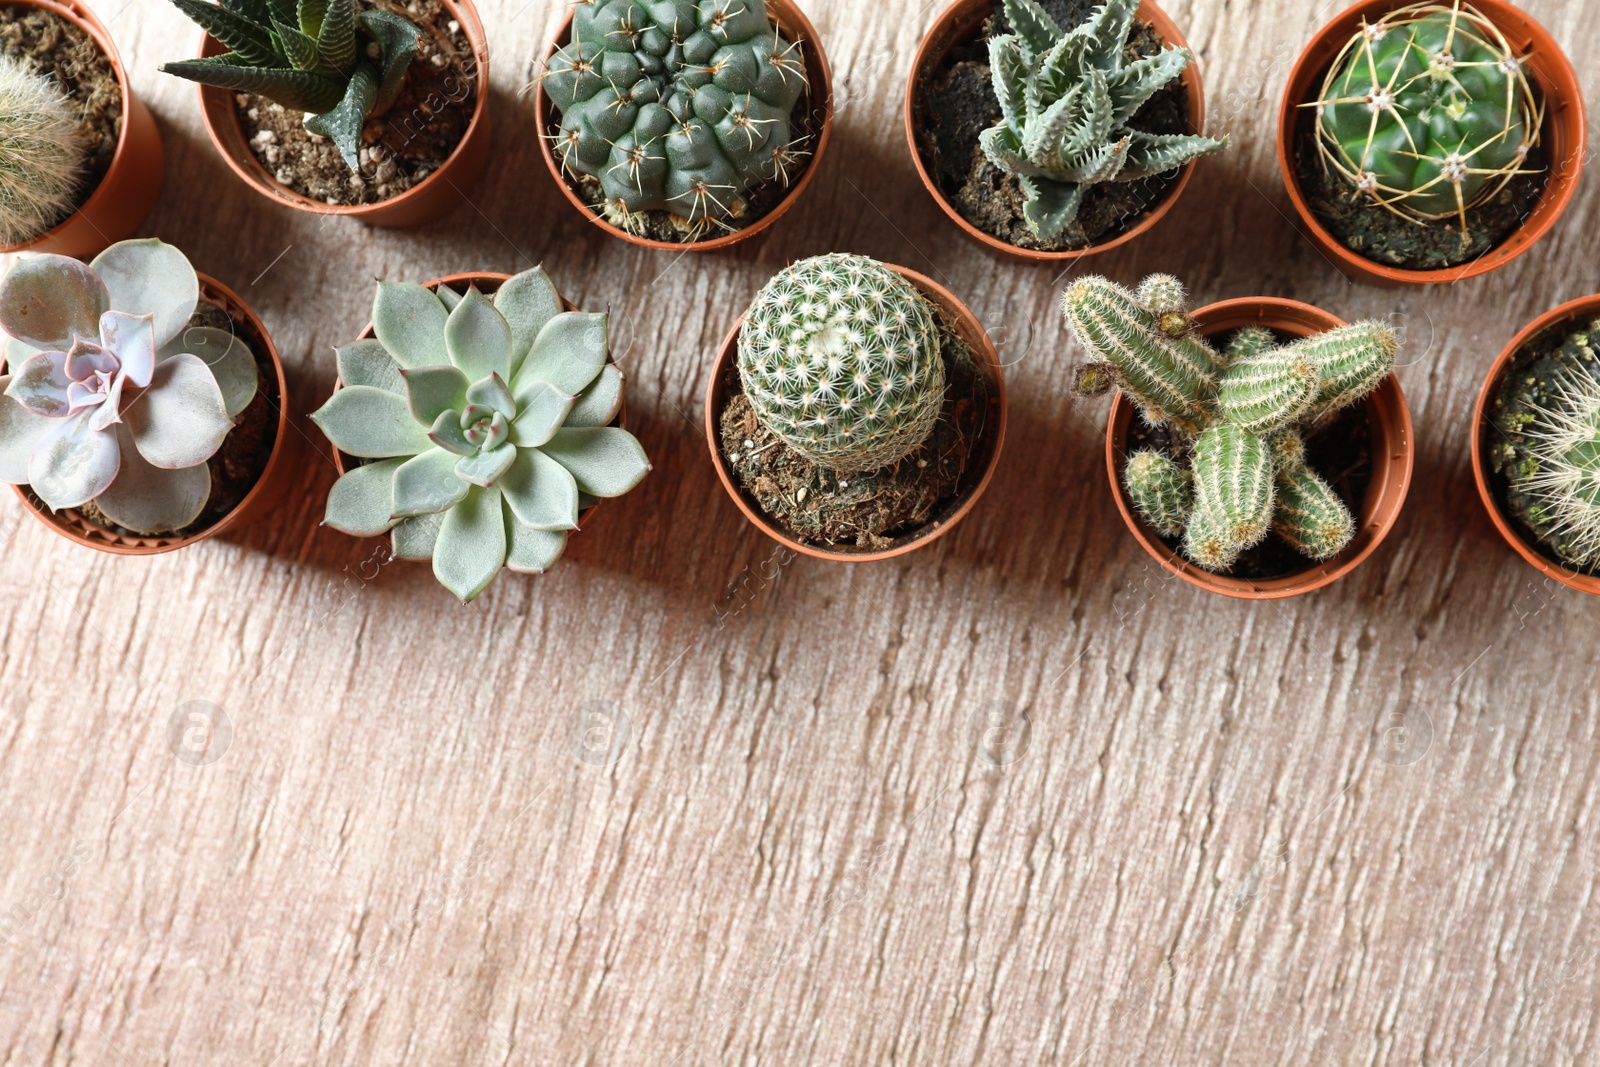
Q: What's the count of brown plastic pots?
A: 10